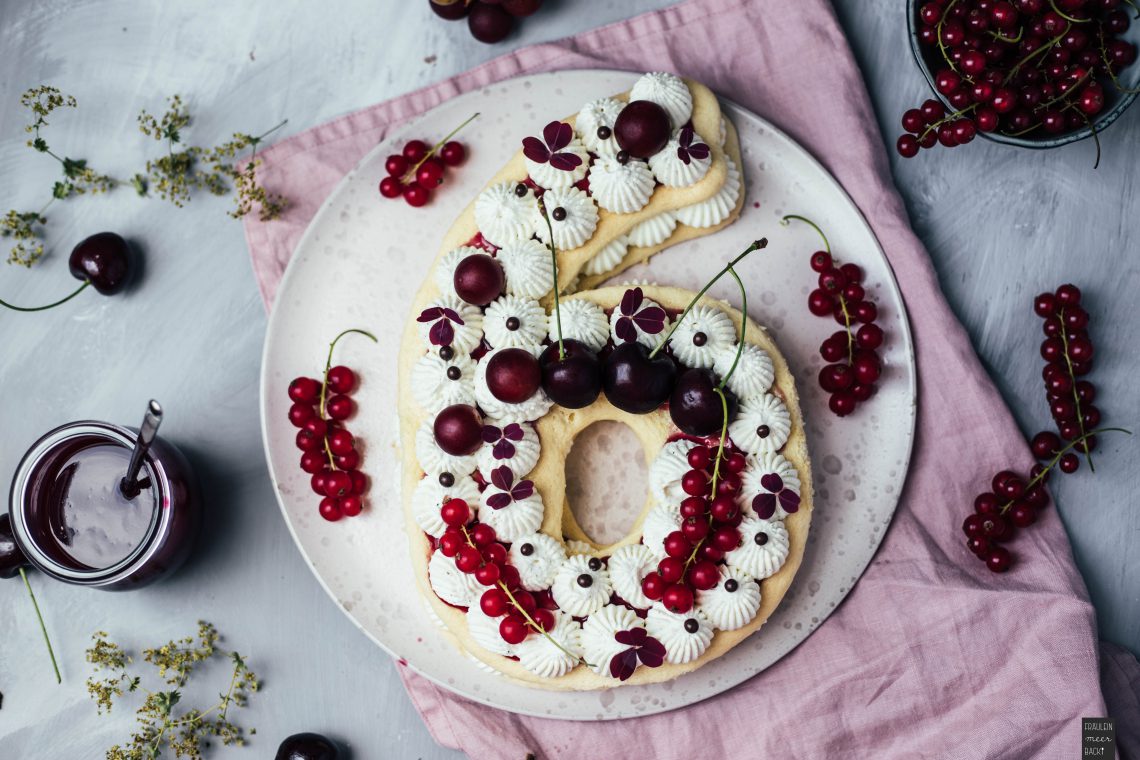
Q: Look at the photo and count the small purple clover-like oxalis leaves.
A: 8